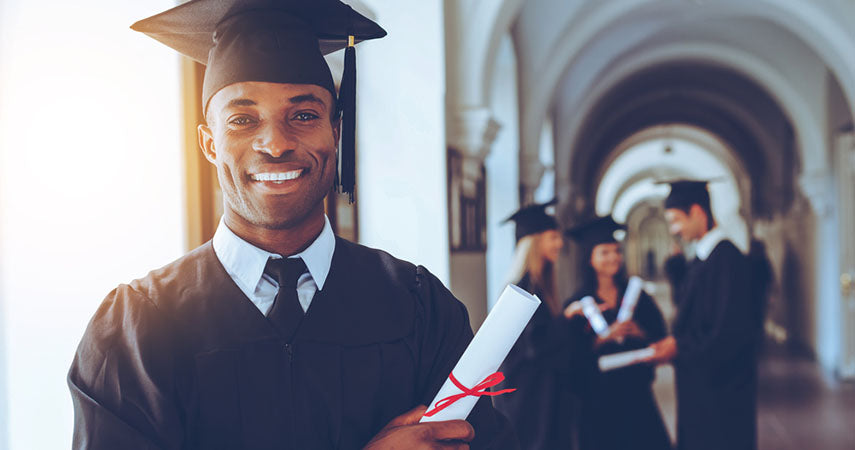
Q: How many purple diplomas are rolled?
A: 0